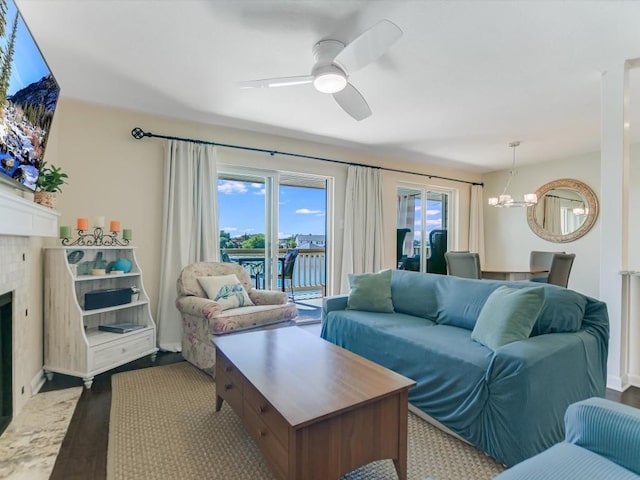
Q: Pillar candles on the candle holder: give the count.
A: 5